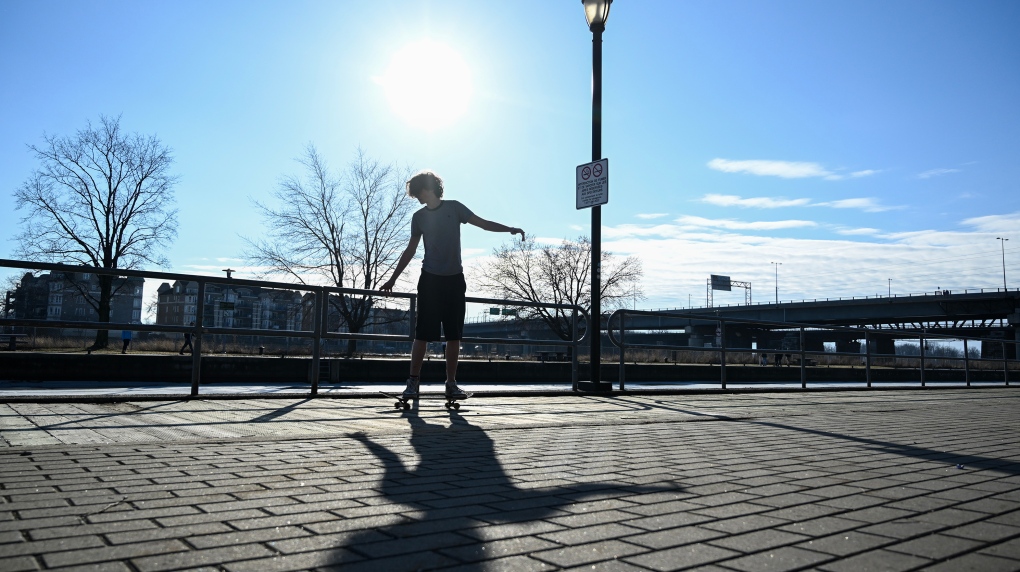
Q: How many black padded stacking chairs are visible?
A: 0